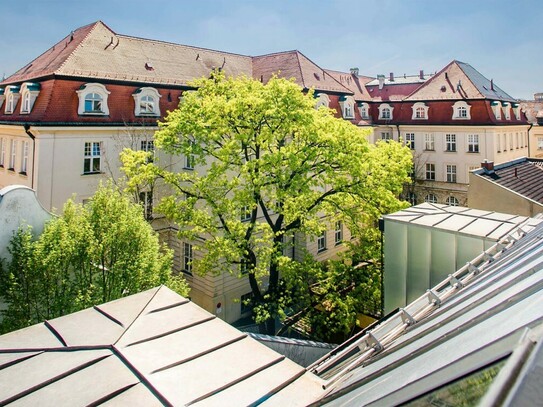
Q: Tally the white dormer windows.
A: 14